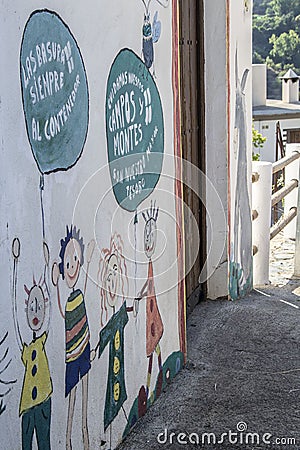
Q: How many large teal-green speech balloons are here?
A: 2